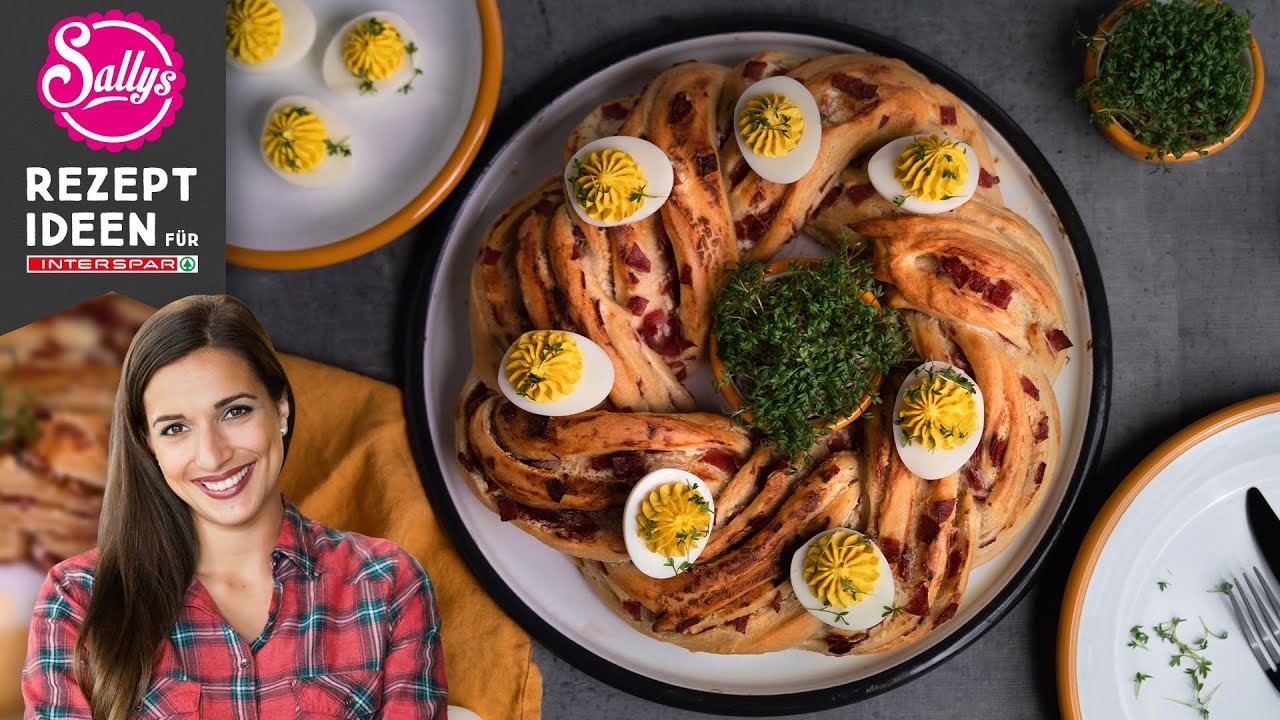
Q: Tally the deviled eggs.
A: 10